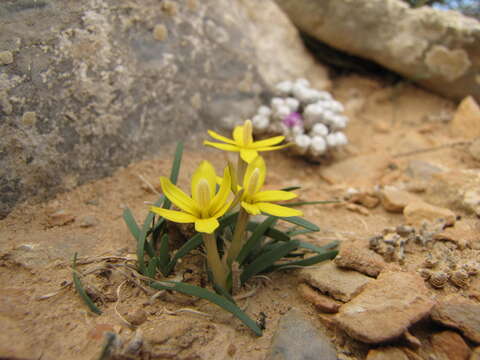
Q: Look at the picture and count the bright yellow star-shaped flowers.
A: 3